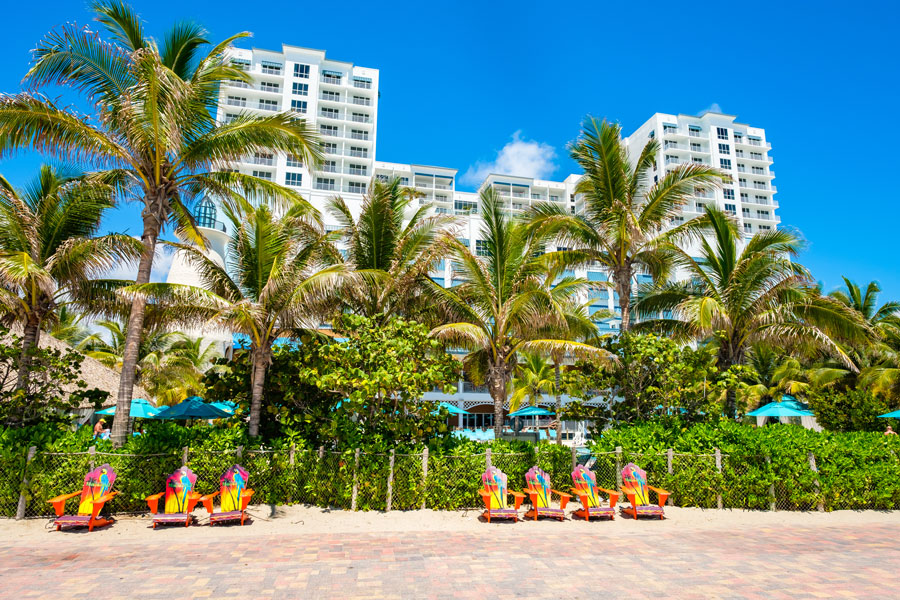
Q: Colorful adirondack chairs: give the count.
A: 7